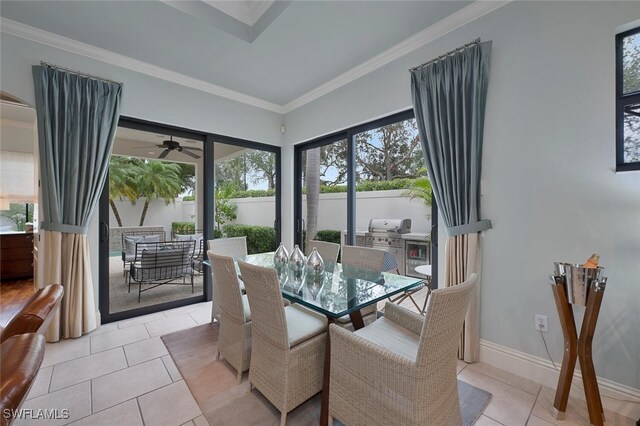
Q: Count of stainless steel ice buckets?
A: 1